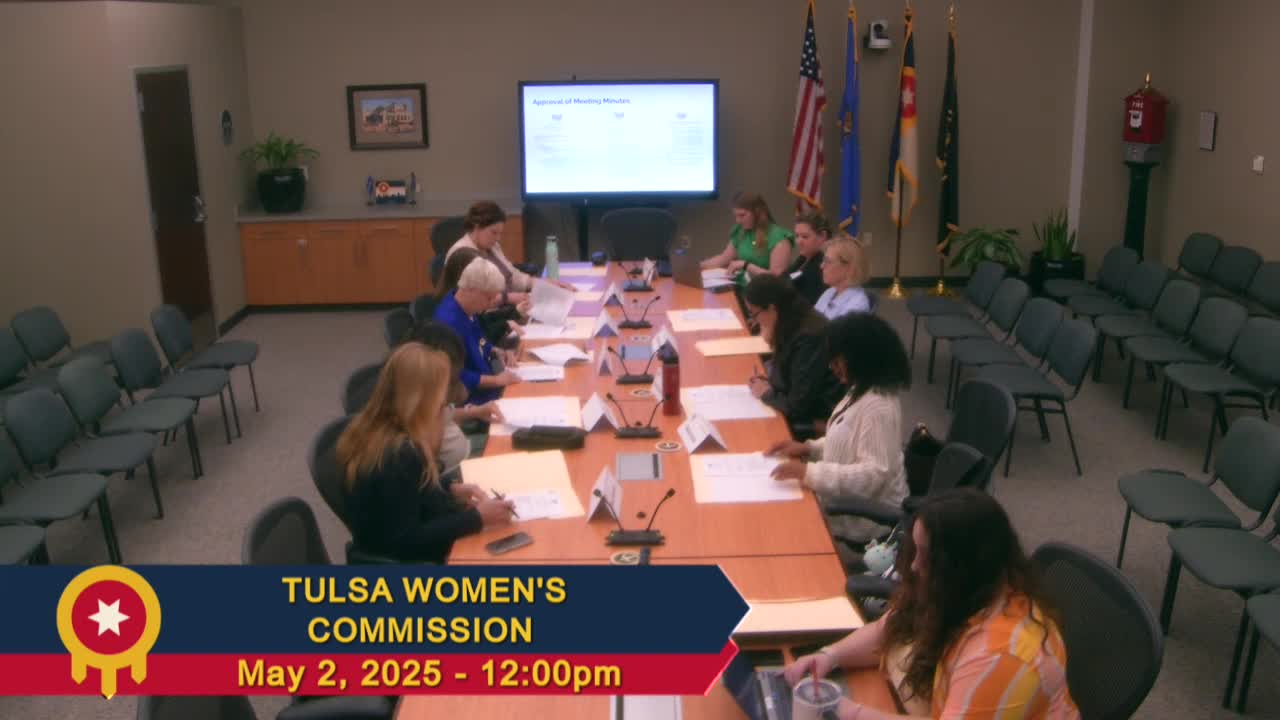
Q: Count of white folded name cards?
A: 9